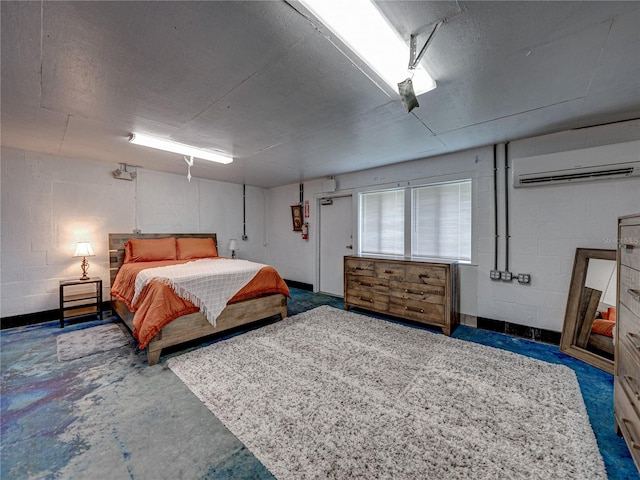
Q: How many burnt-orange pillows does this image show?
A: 2